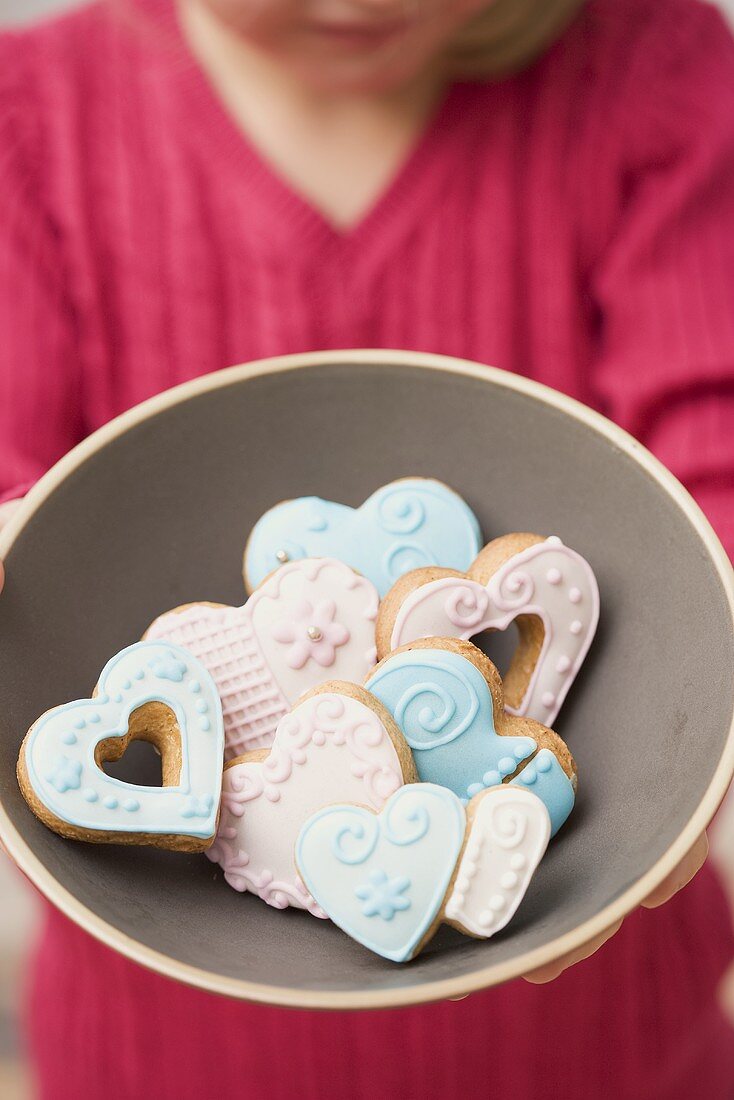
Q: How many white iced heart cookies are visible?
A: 1